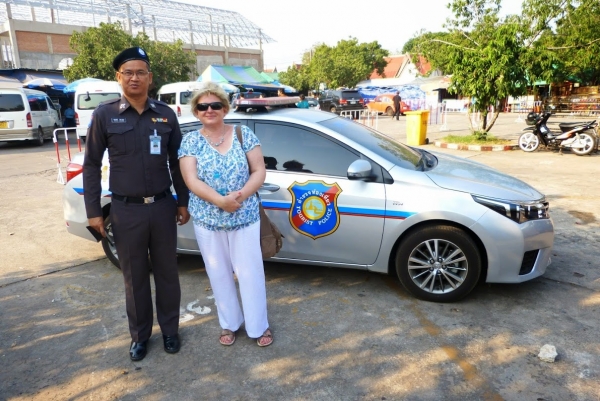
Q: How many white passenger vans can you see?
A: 3